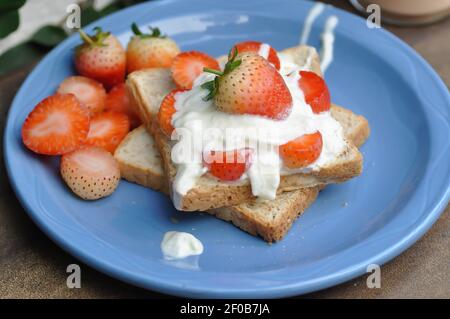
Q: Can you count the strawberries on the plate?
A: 14